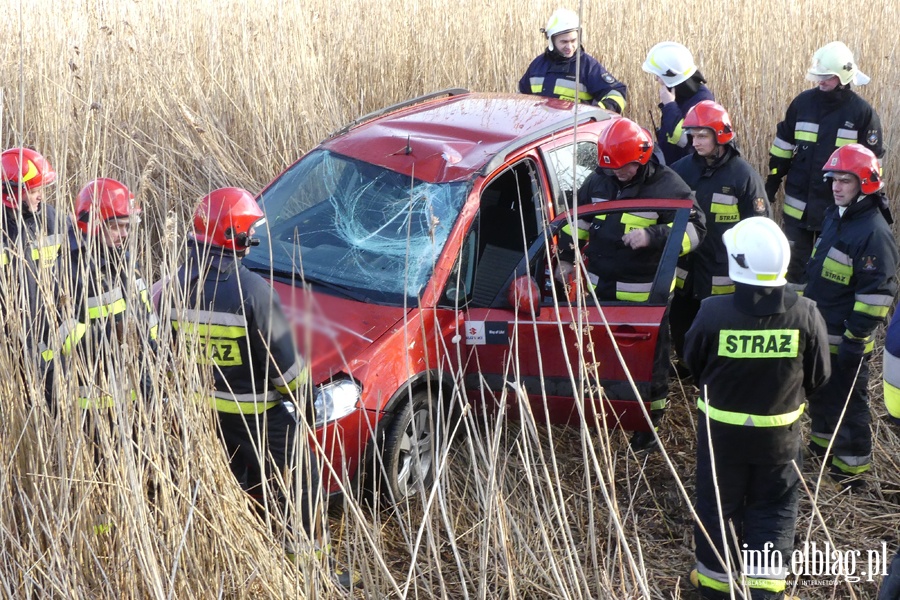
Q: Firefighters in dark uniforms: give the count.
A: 10